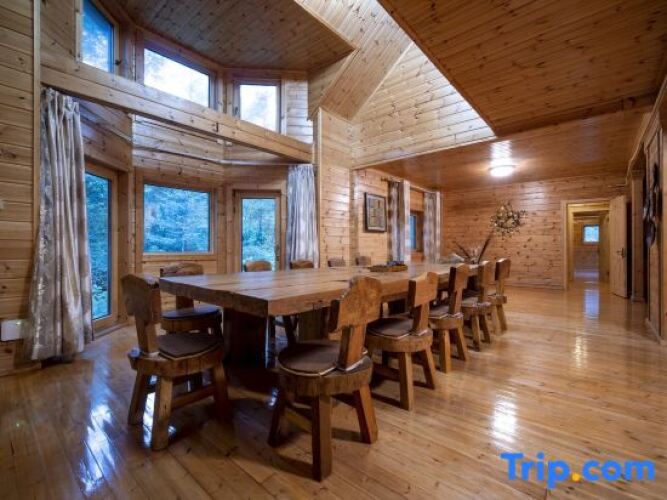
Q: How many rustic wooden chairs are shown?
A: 11